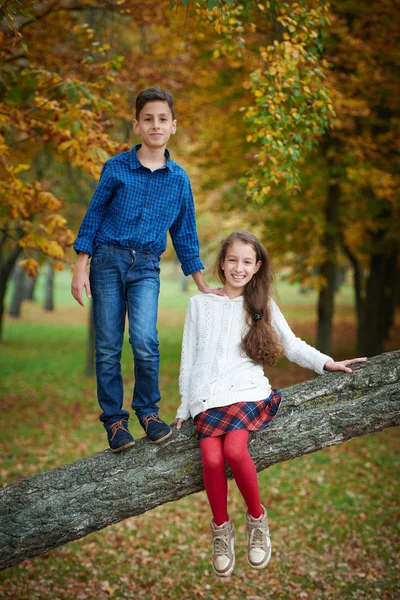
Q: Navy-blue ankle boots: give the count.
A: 2